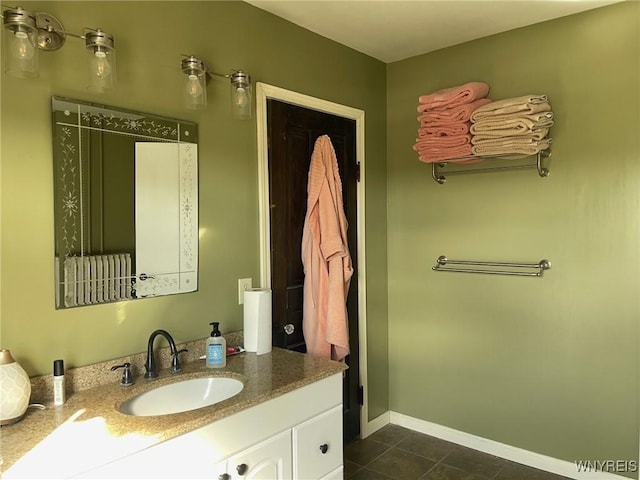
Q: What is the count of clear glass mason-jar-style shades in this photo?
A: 4